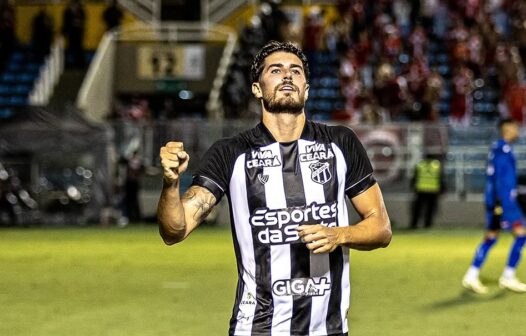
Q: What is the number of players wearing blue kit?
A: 1